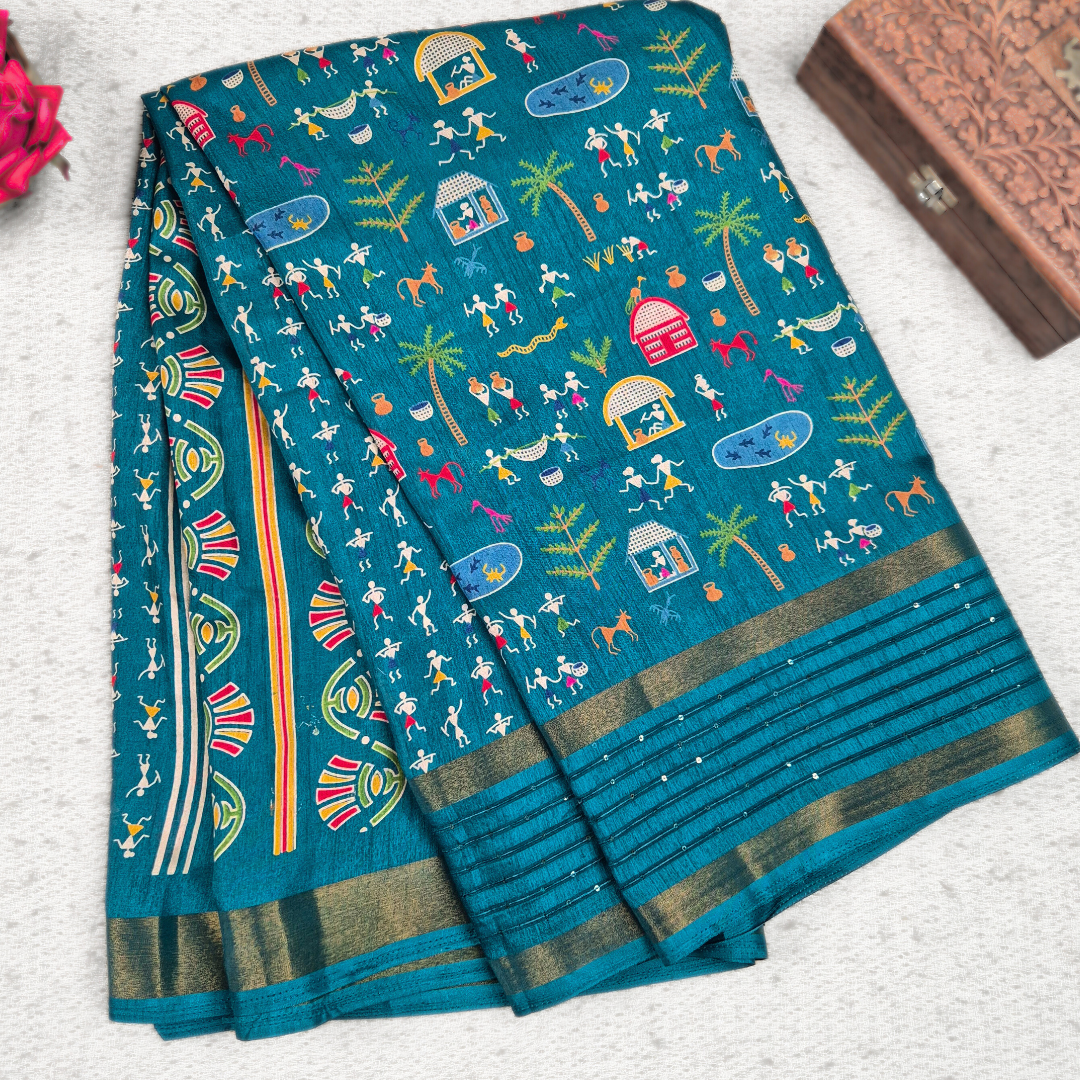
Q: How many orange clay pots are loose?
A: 10